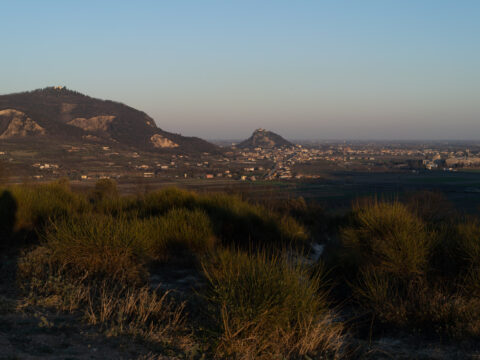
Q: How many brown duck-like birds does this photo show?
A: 0